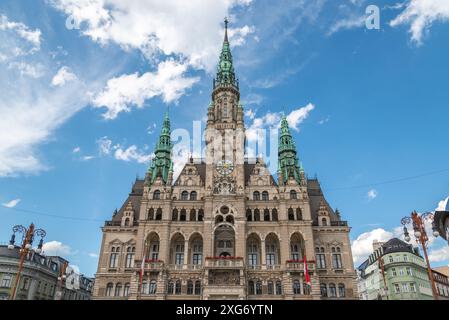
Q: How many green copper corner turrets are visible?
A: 2